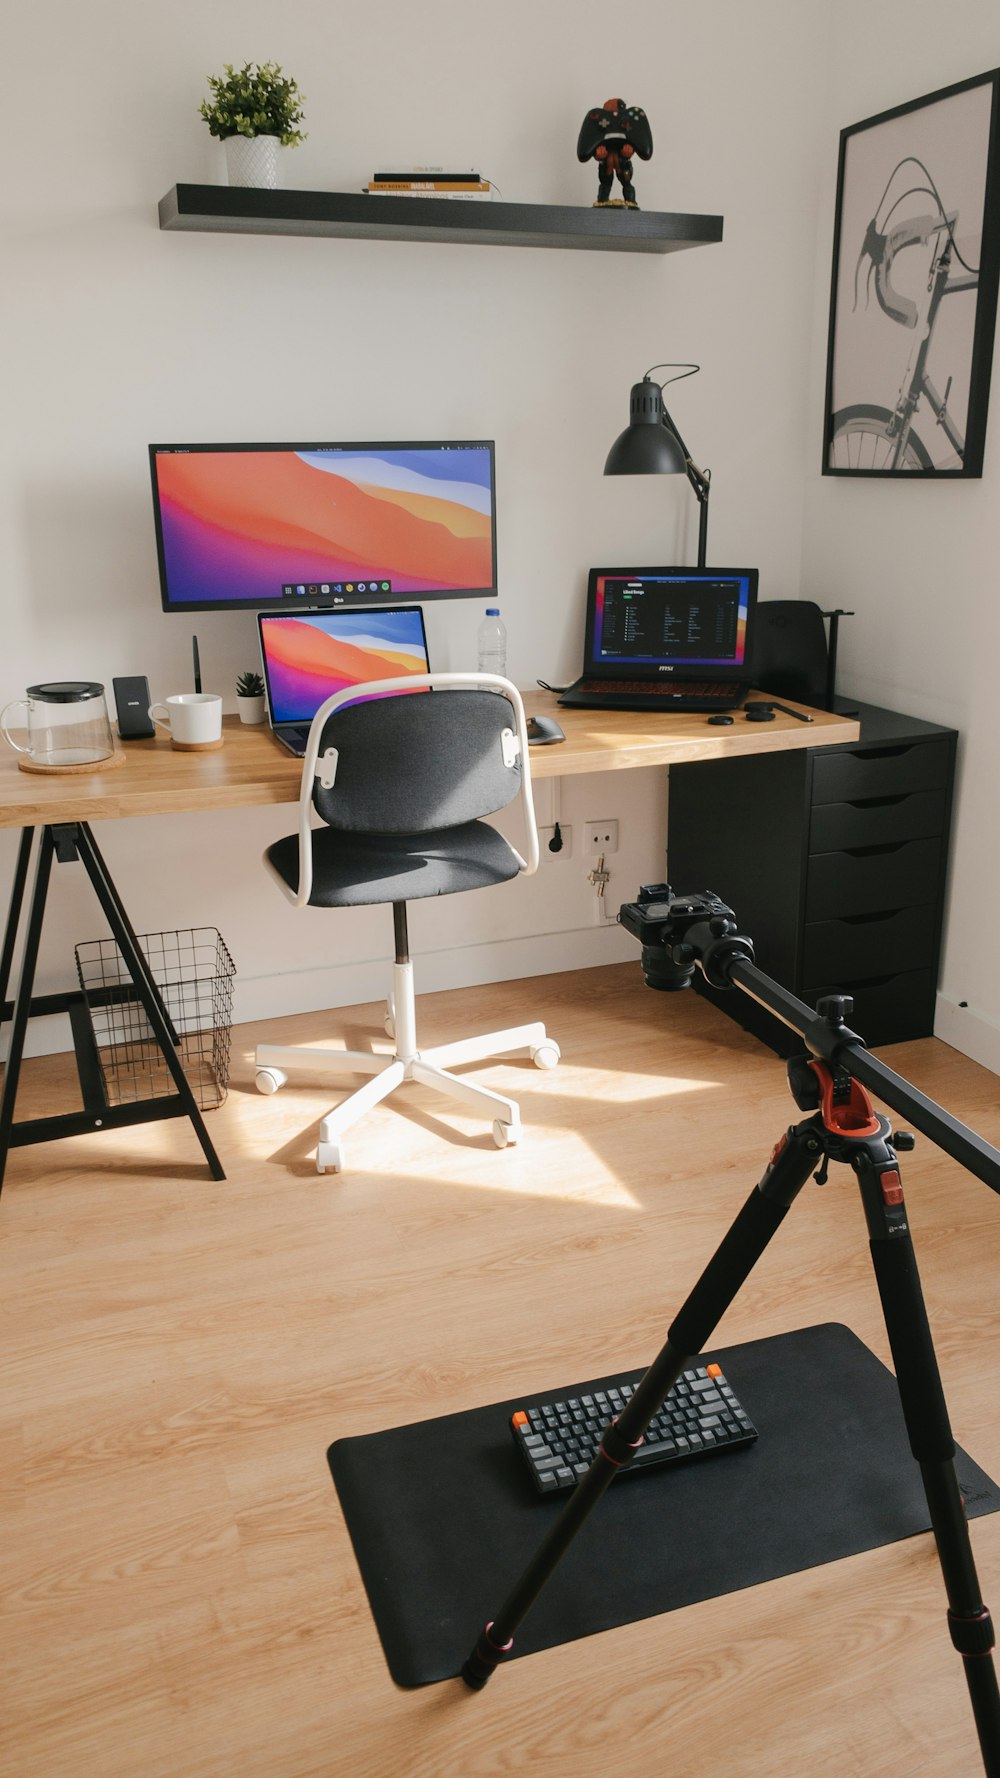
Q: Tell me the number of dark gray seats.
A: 1